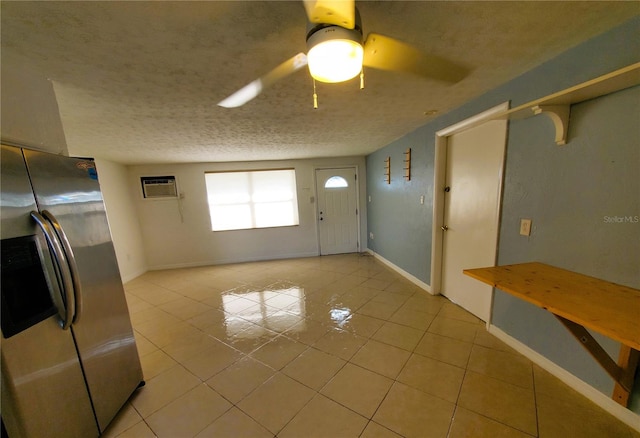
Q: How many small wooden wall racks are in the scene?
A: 2